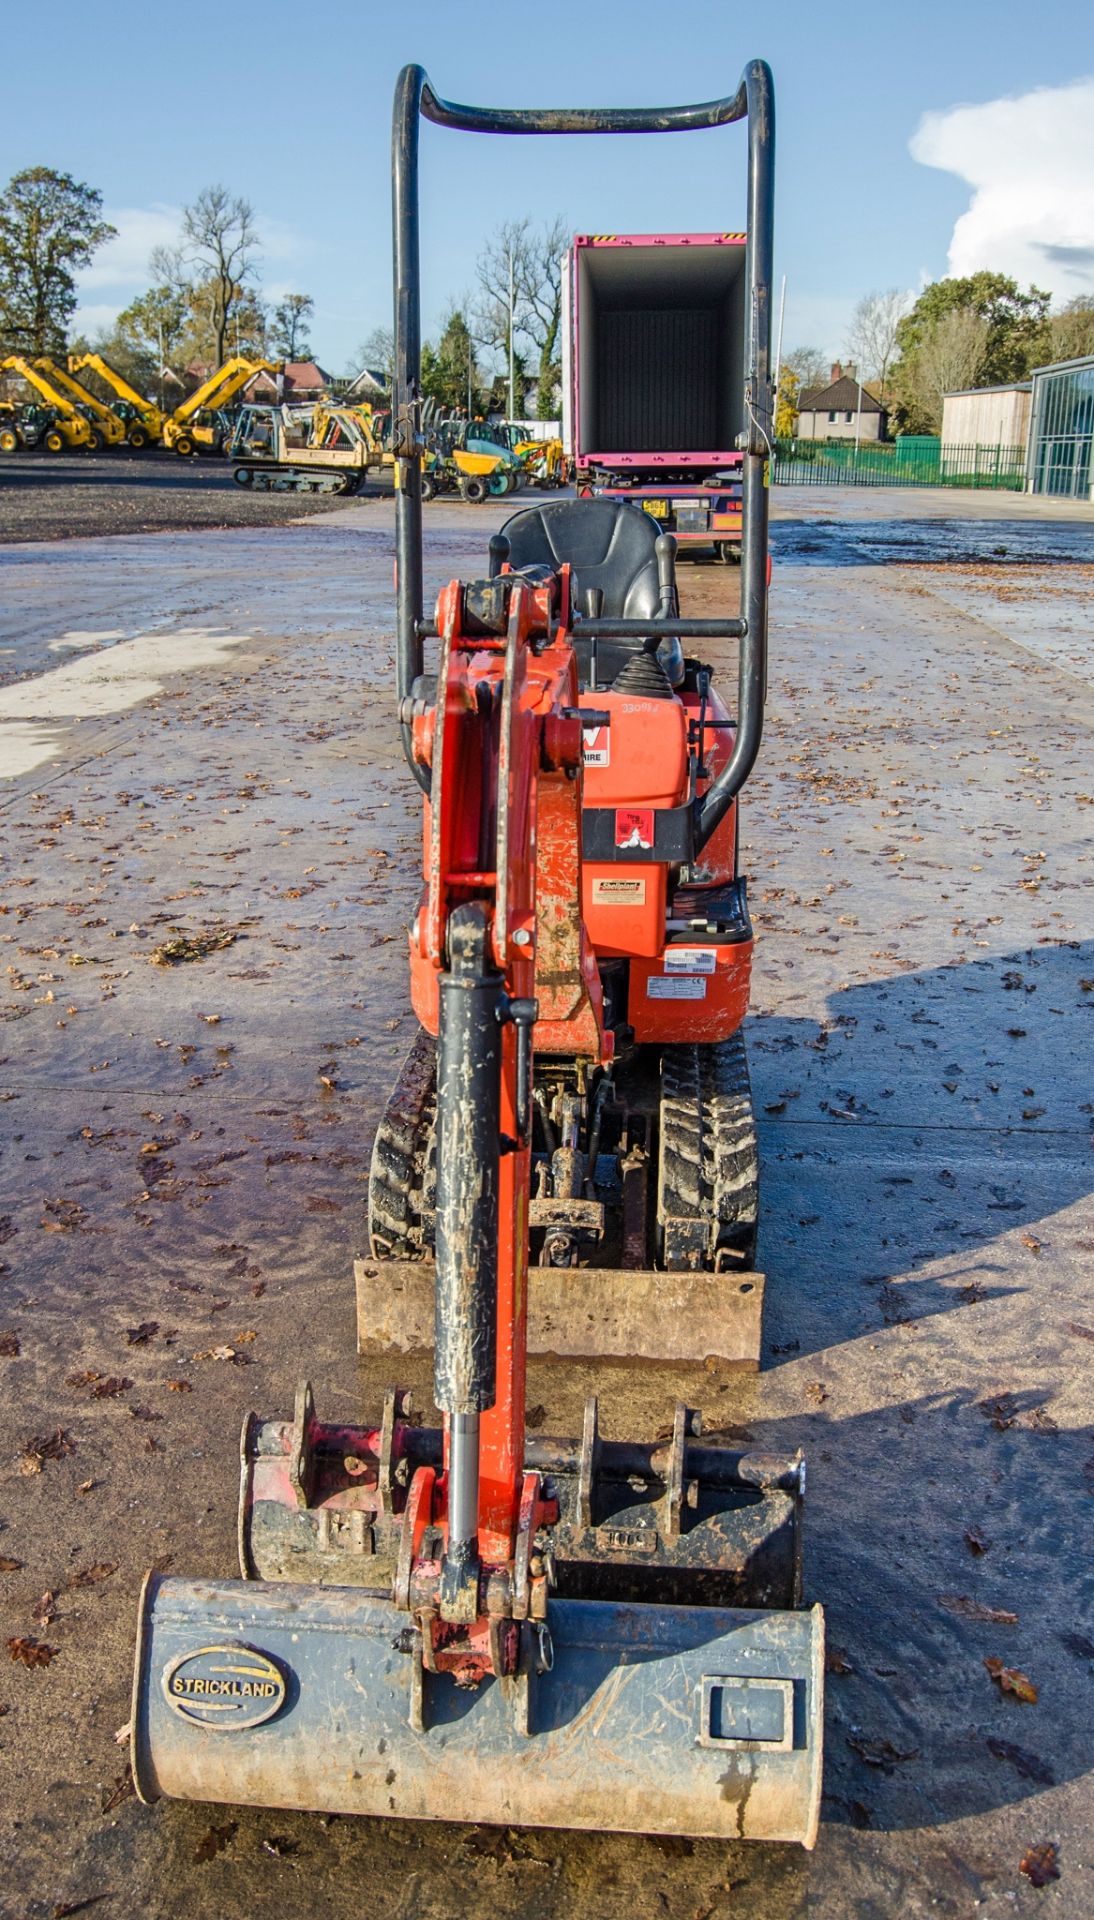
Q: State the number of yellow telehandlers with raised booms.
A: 5